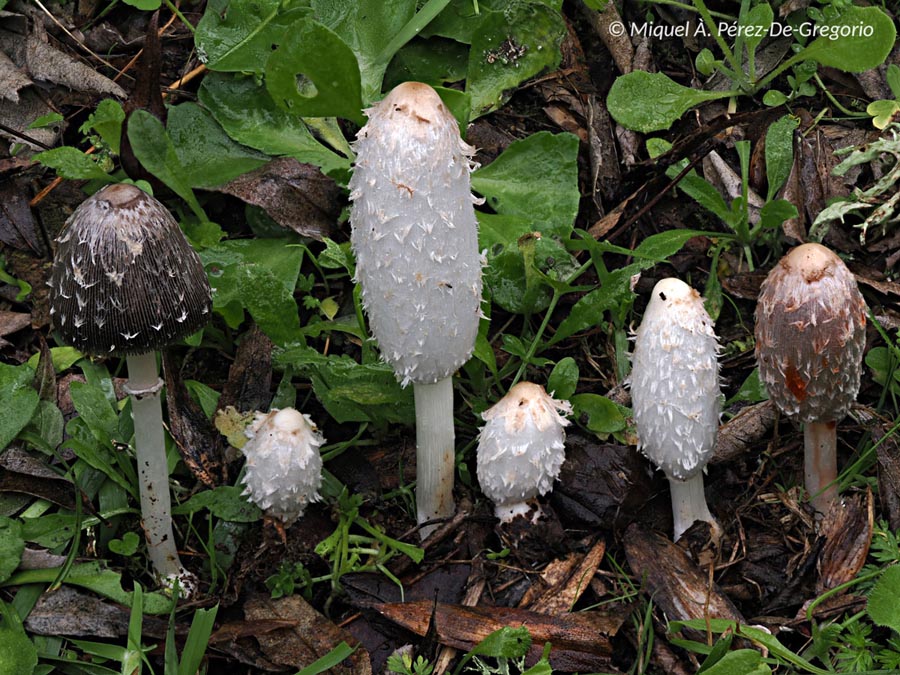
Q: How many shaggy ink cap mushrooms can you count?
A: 6